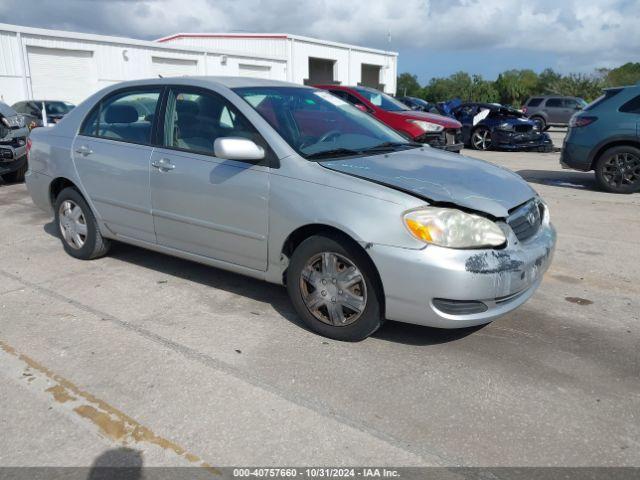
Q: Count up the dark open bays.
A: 2